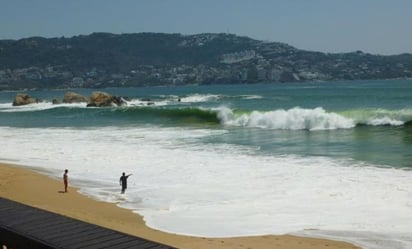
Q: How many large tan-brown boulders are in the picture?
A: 3